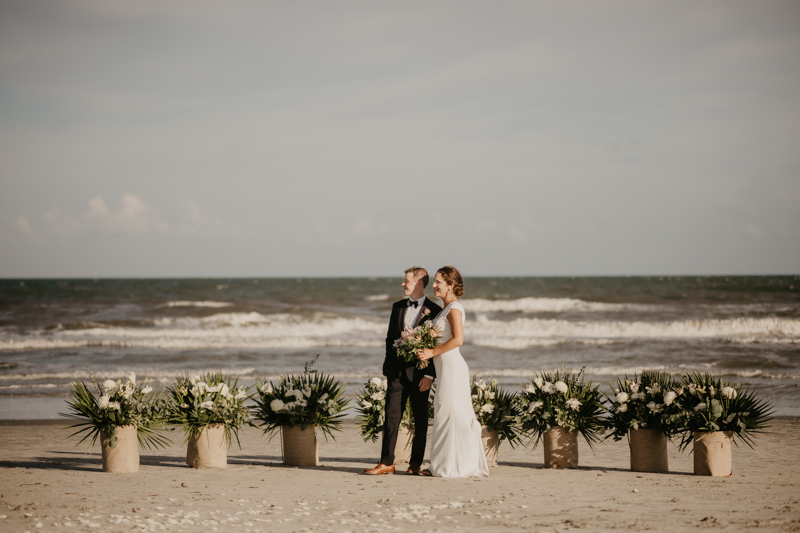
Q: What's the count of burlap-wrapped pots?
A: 8